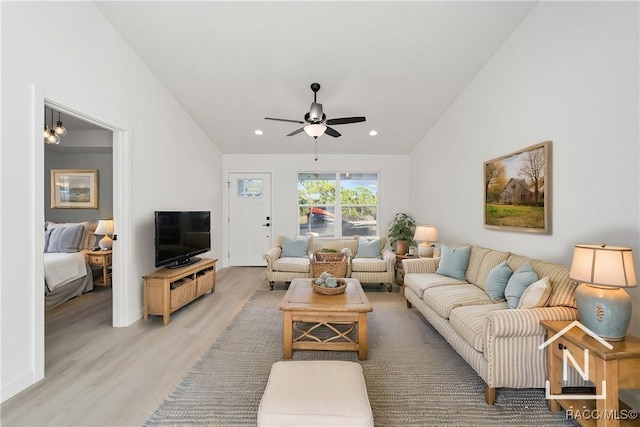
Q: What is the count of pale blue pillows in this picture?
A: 5